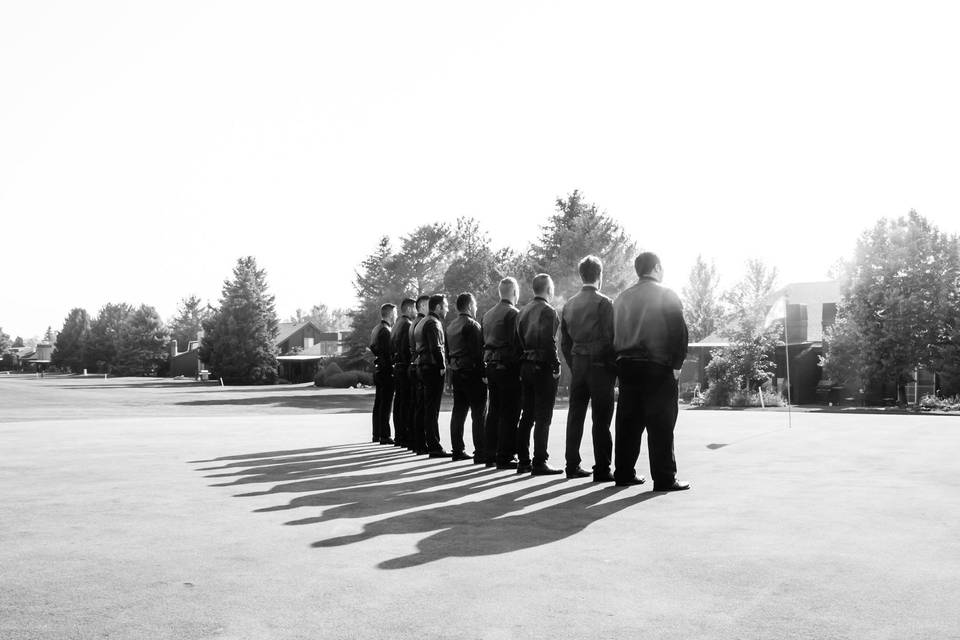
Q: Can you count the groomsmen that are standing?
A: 9